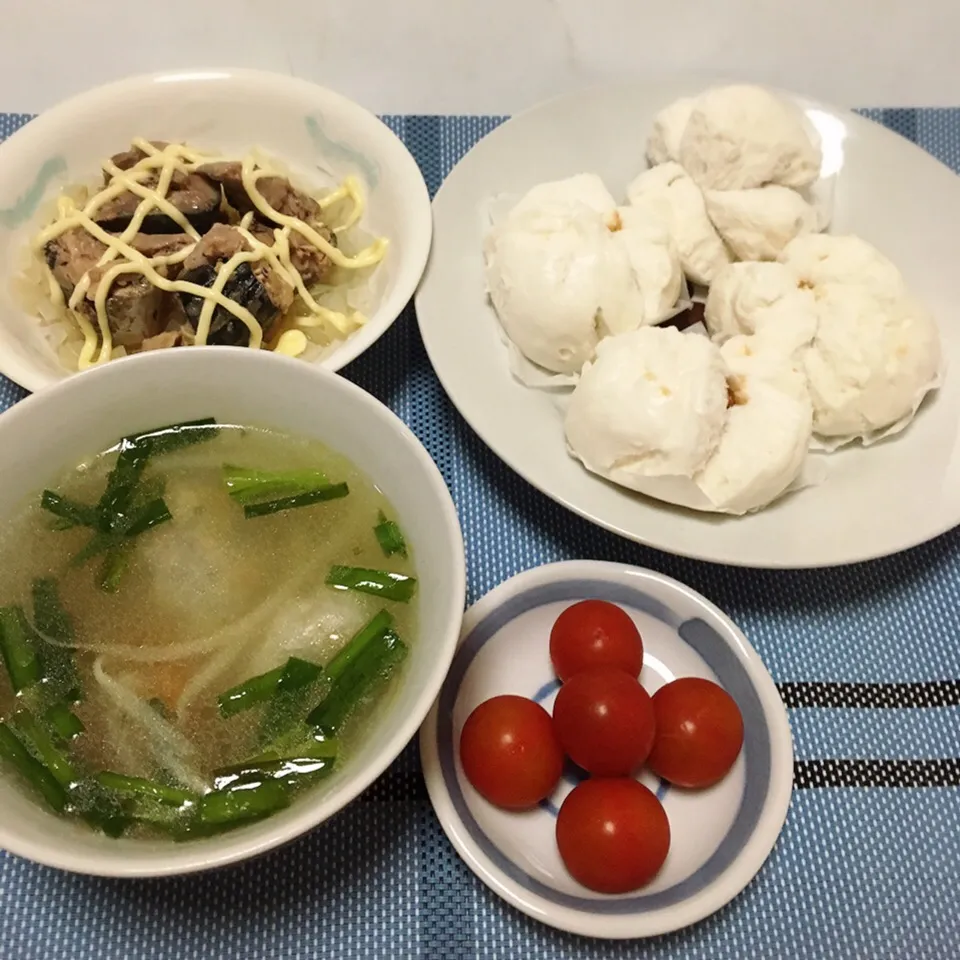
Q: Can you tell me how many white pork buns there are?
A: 4